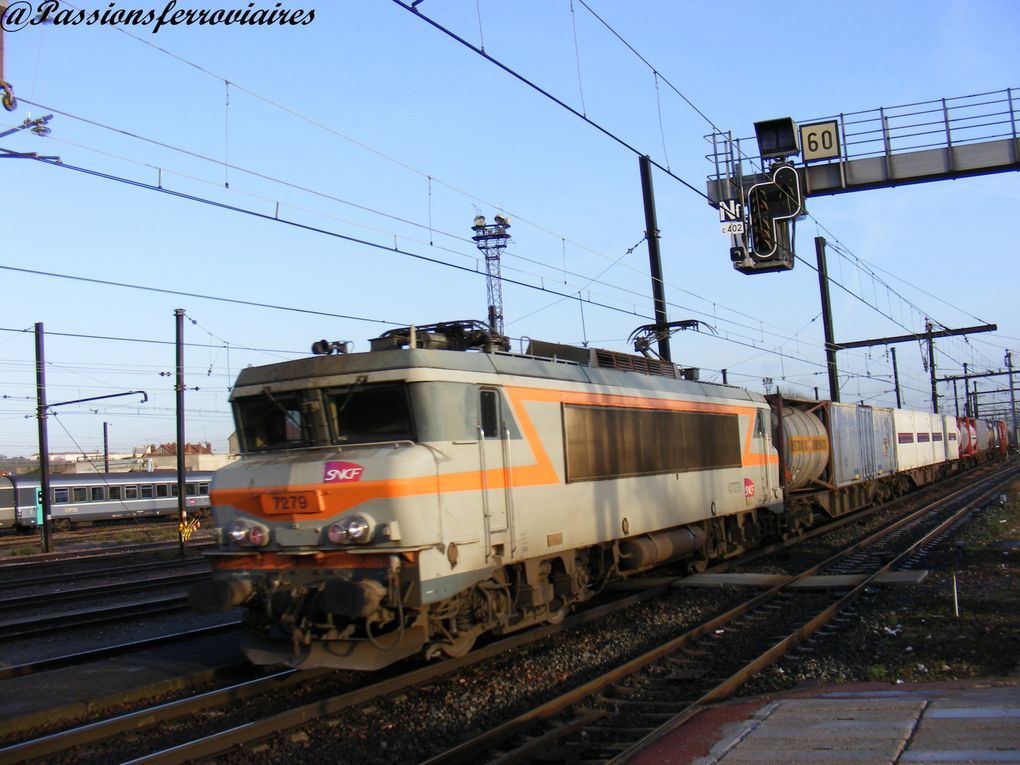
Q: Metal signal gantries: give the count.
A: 1